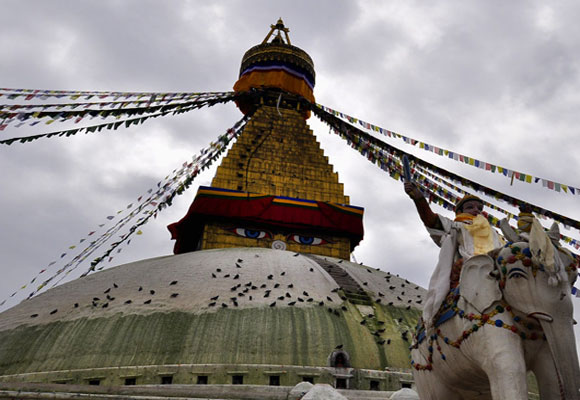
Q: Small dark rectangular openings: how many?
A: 11